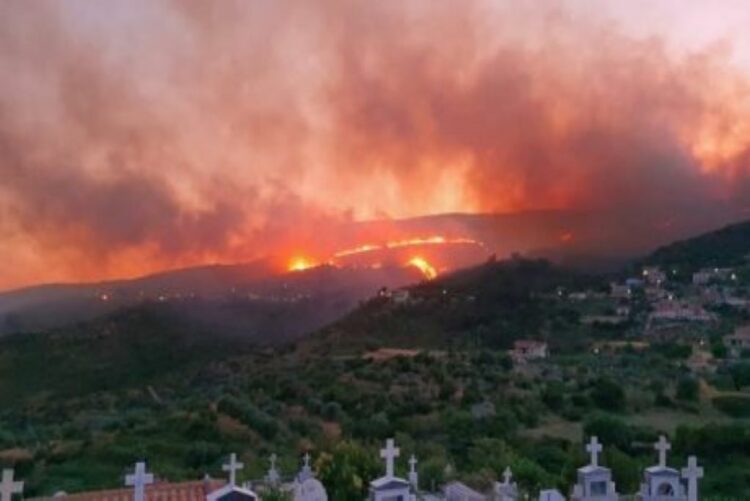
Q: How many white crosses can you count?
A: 11